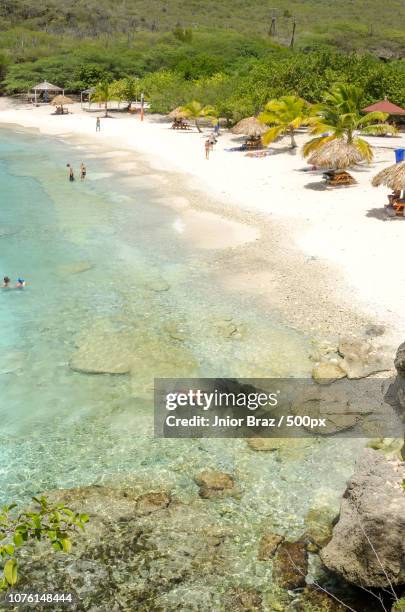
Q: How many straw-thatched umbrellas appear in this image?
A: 5